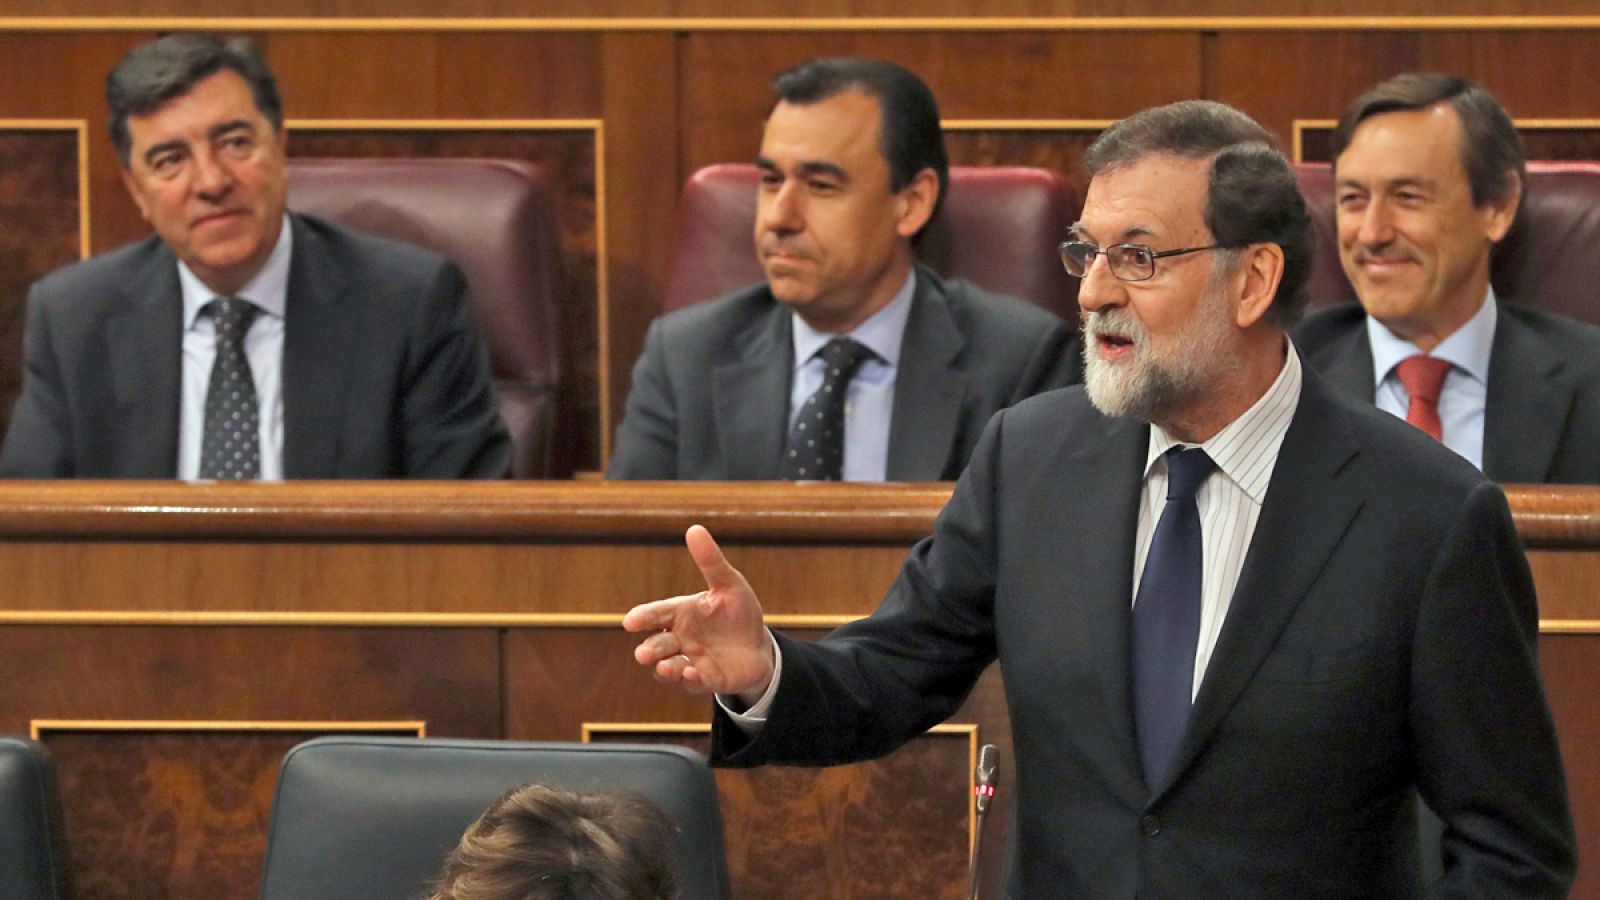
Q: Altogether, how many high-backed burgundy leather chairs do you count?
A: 3